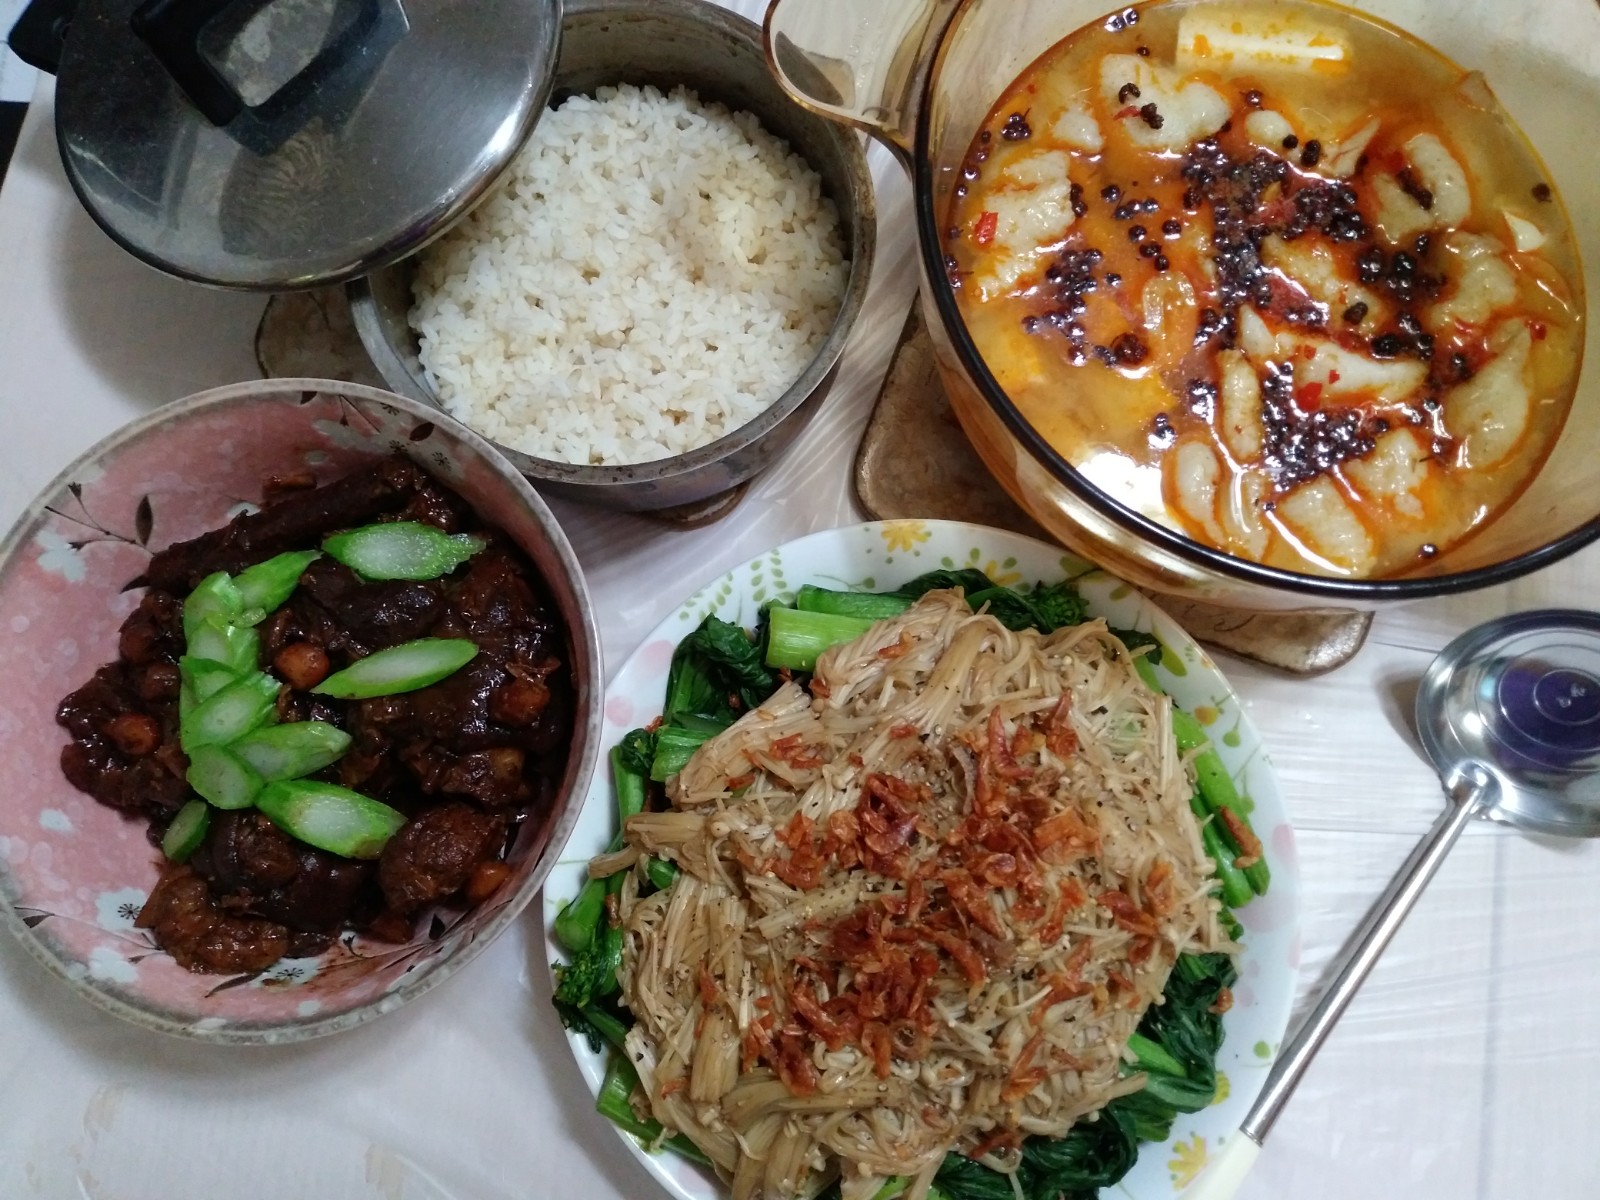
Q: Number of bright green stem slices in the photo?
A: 11